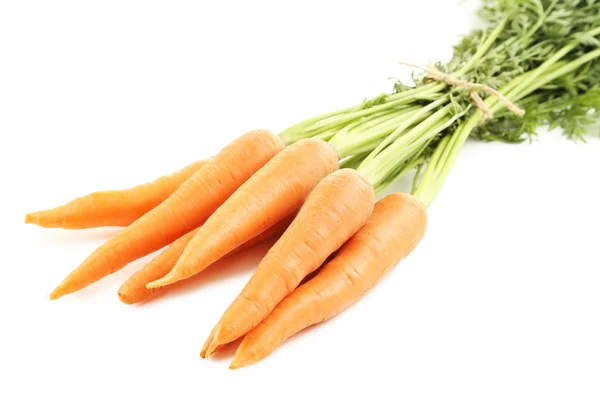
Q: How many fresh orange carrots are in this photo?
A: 6